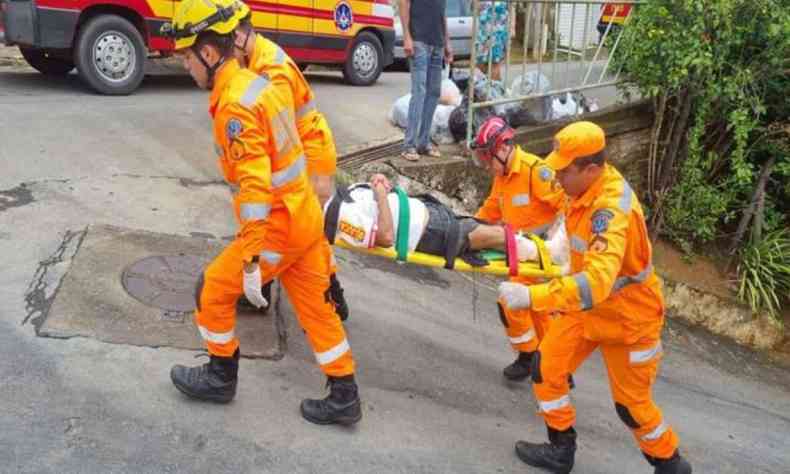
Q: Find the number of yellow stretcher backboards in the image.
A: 1